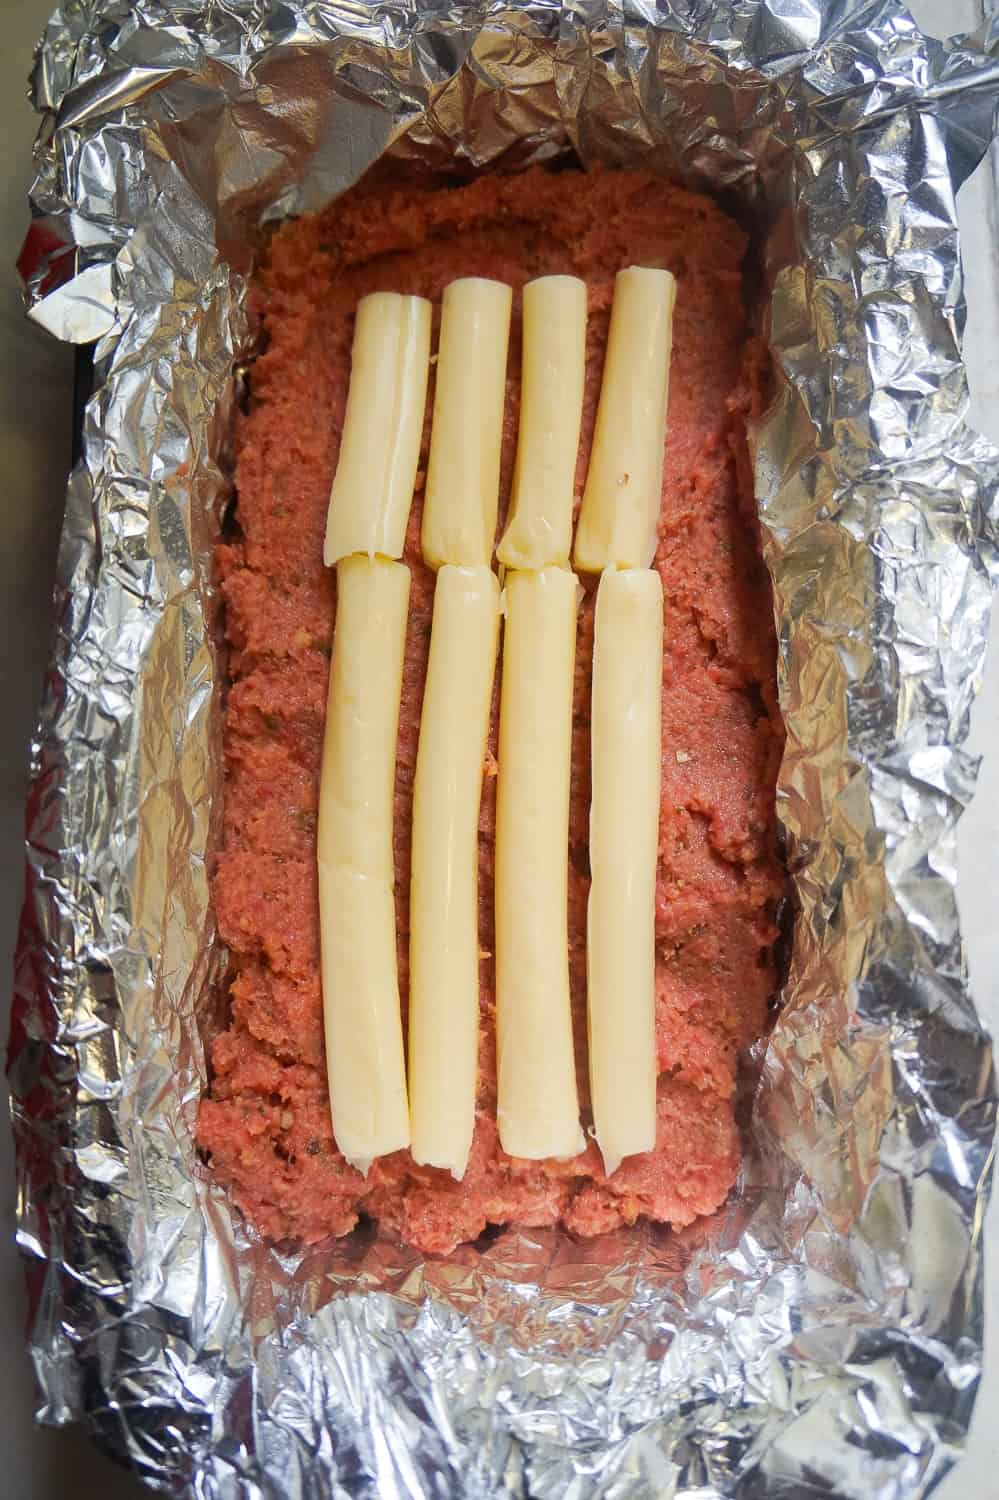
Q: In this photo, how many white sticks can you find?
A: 8